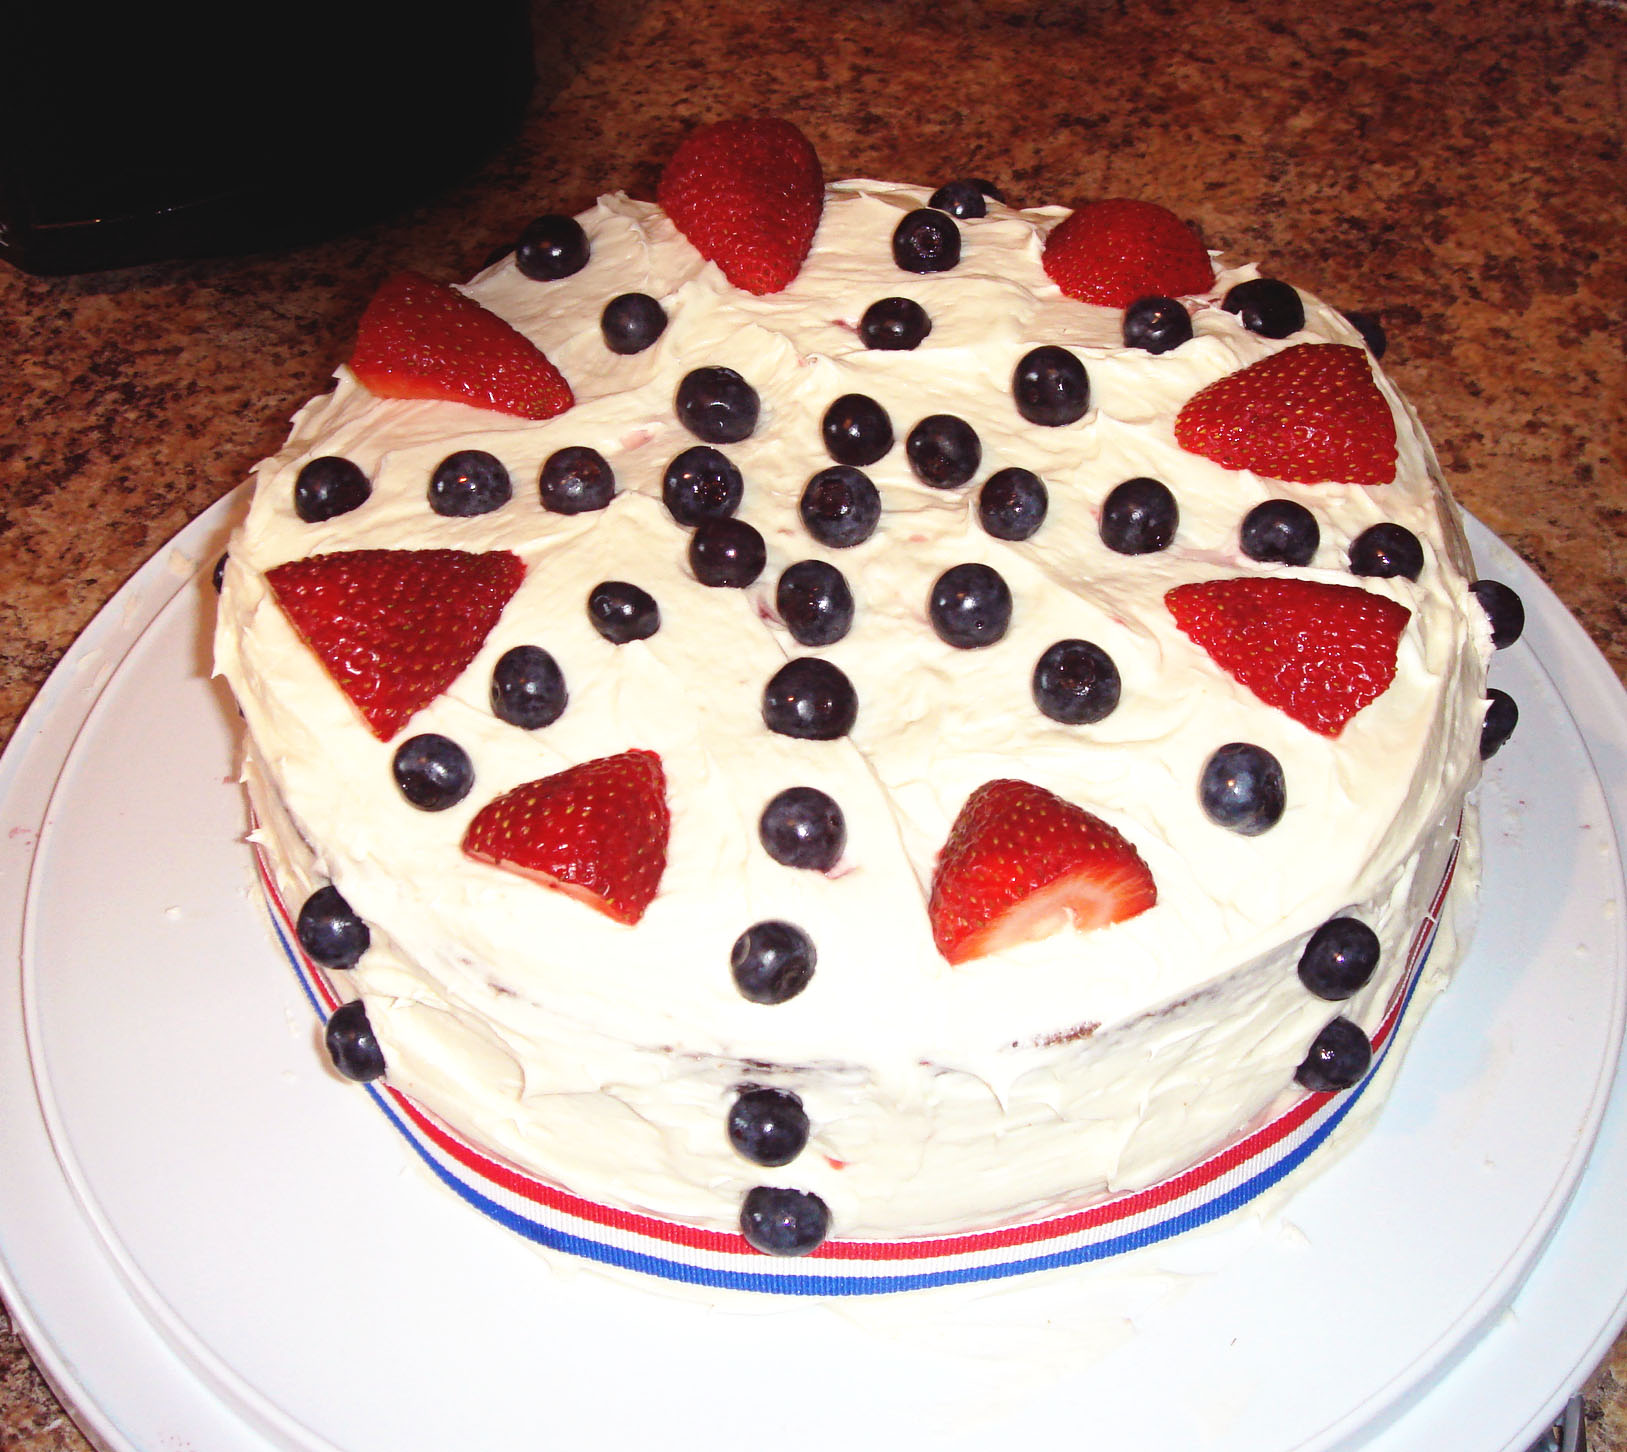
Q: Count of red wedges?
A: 8